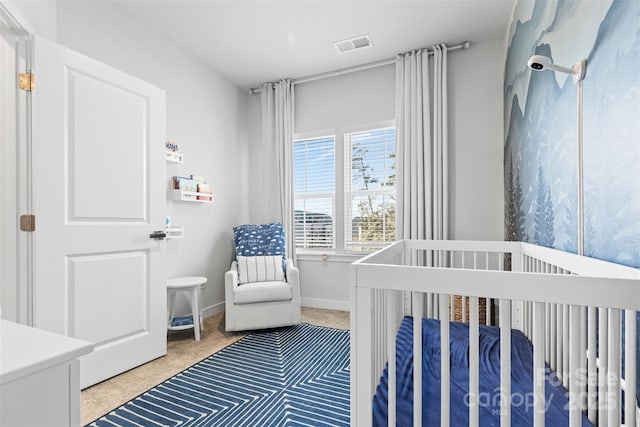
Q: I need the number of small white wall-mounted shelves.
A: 3